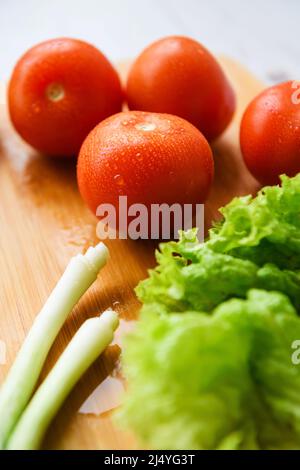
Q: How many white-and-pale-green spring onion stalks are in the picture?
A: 2